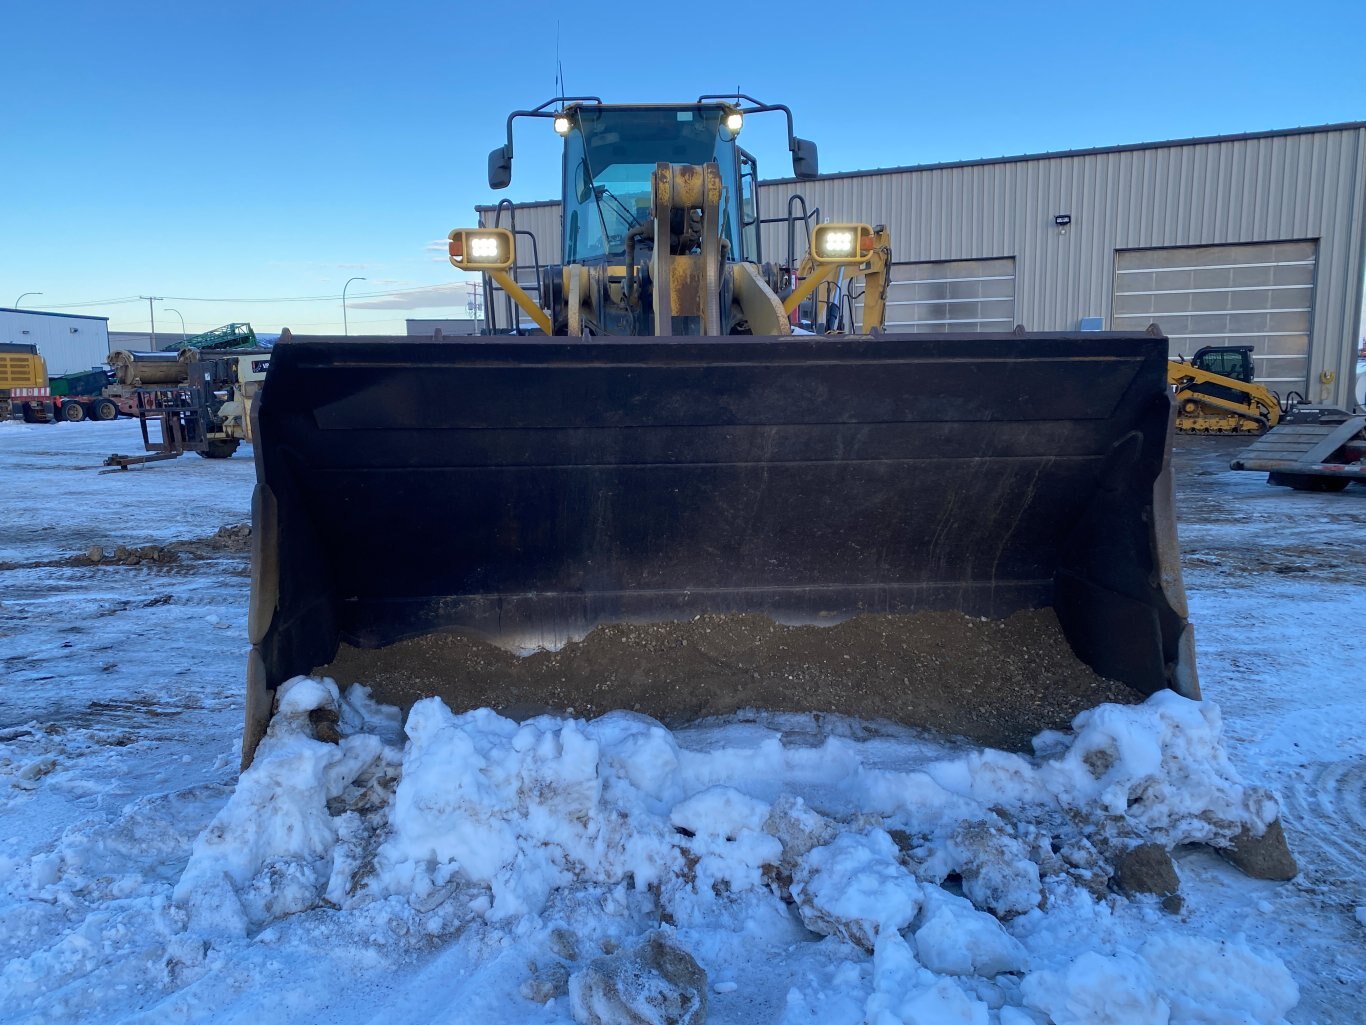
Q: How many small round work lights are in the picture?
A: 2